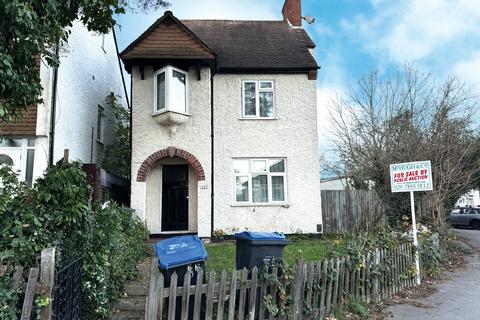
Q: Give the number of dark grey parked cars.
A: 1